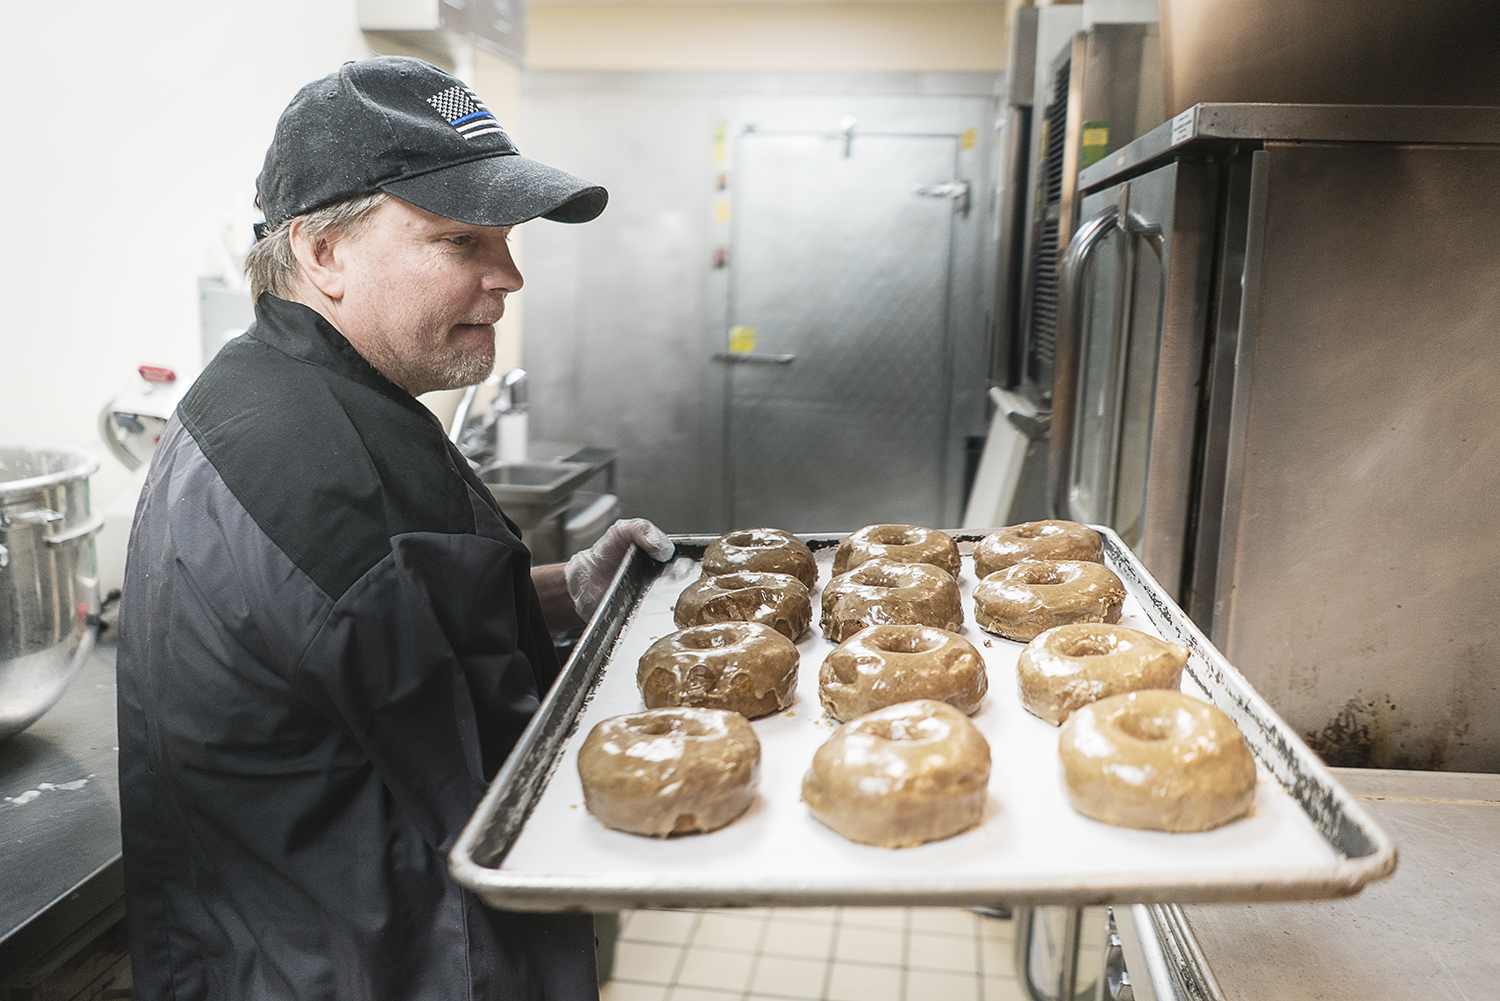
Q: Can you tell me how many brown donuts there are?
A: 12